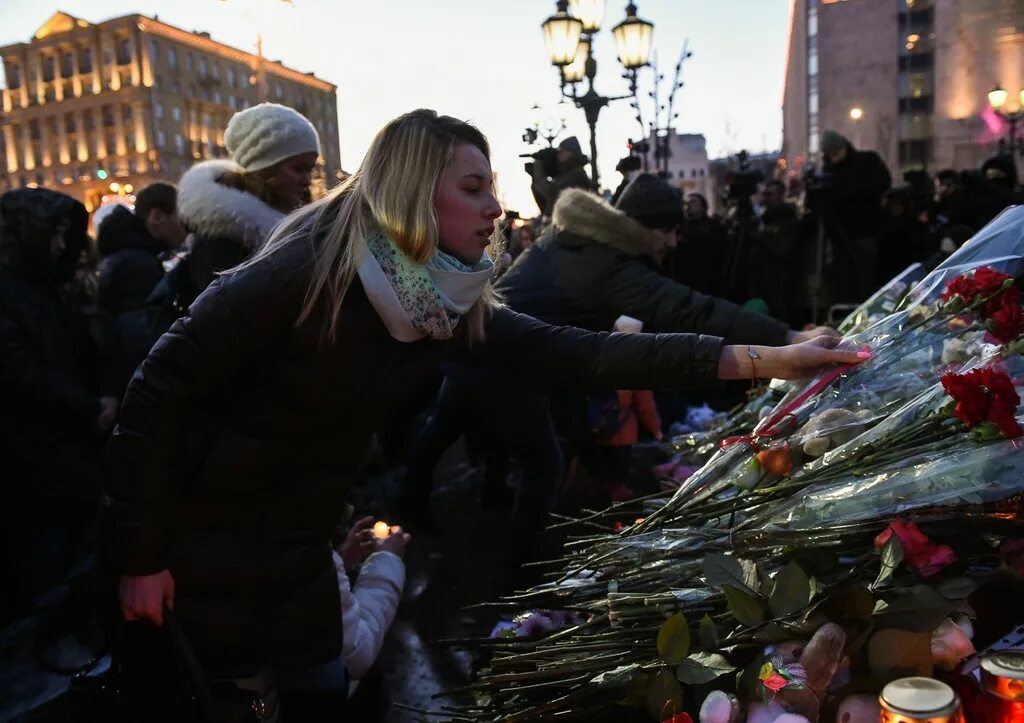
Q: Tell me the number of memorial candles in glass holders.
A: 2